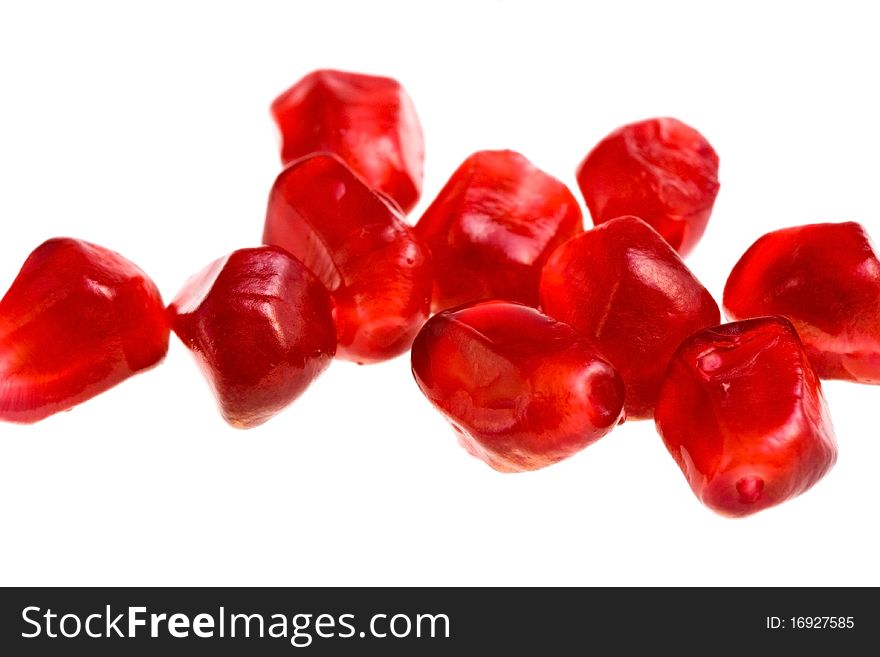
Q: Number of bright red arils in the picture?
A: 10